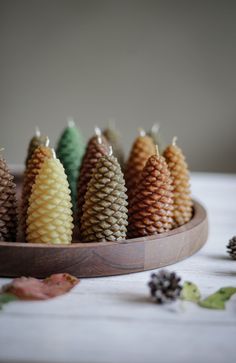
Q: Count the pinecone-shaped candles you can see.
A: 12